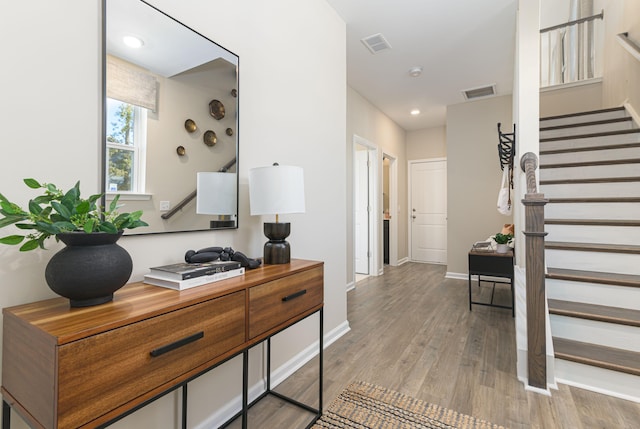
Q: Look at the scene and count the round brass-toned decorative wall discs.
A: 6